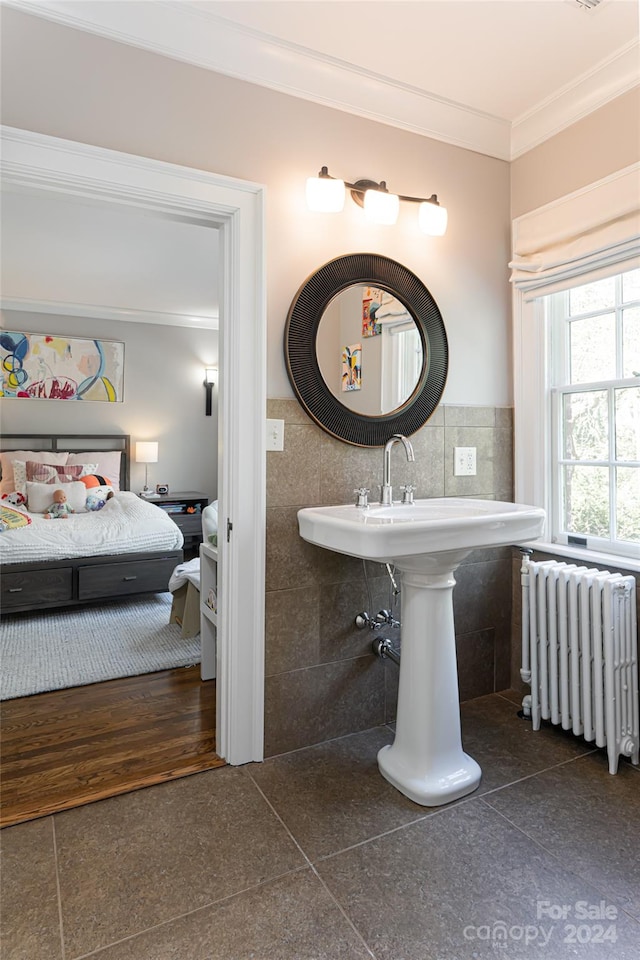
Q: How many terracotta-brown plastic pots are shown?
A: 0